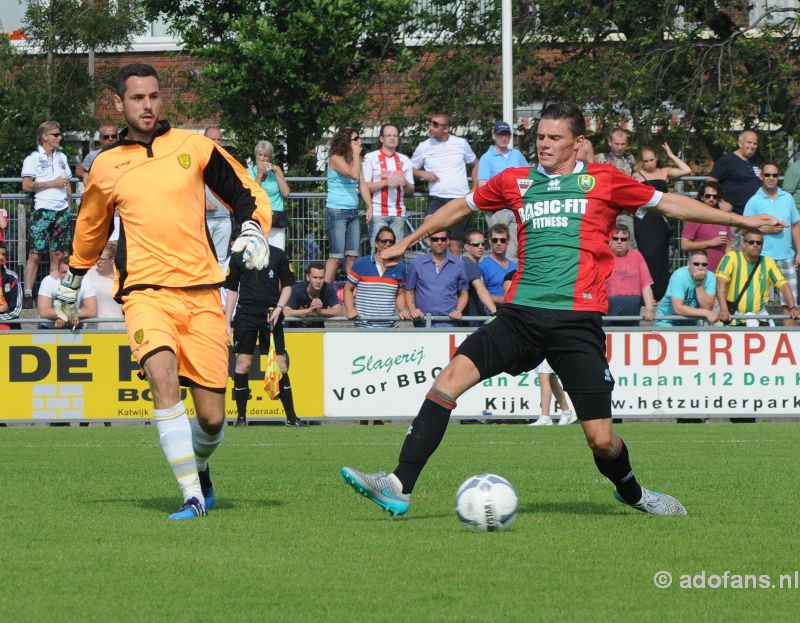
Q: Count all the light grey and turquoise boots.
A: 2